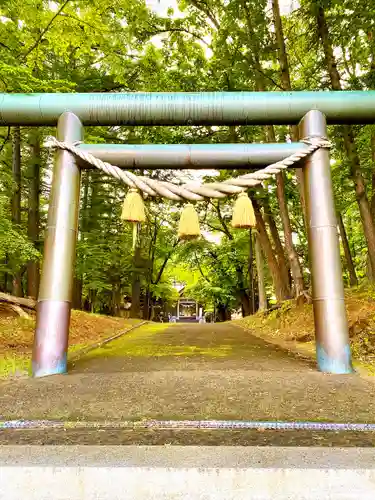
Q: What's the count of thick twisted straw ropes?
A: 1